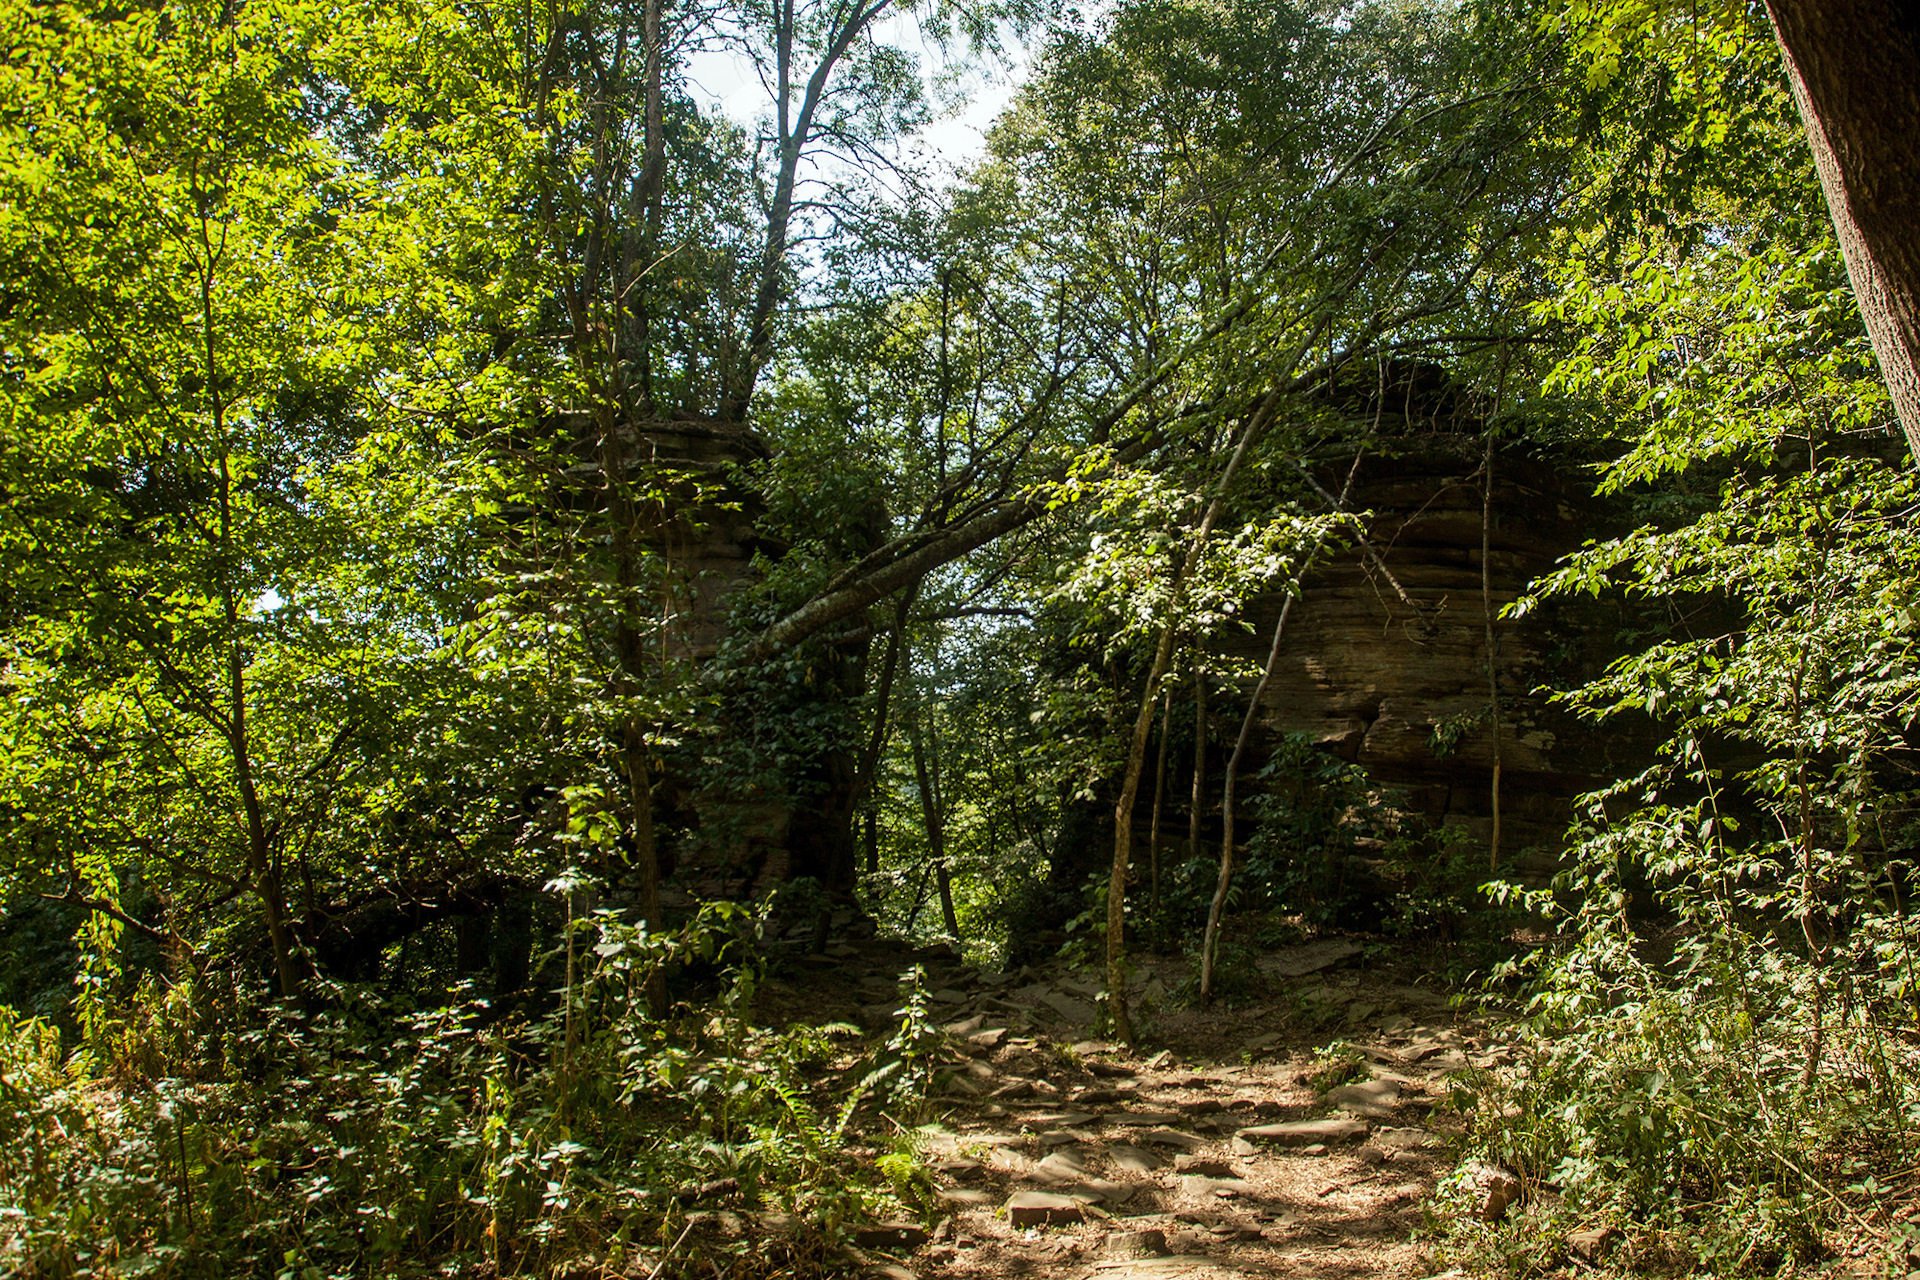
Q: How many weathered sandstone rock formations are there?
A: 2